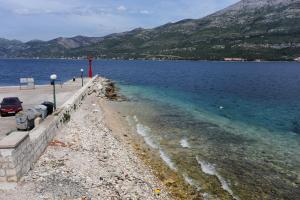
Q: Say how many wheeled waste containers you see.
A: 4